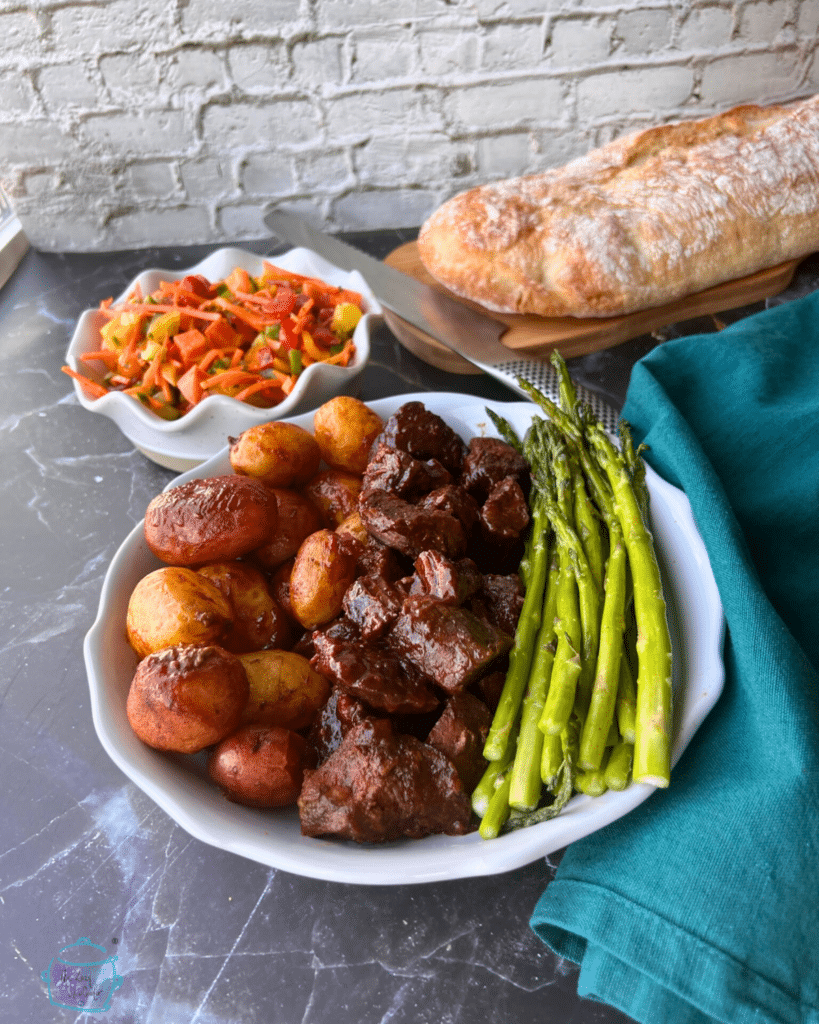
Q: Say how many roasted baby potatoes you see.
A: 13